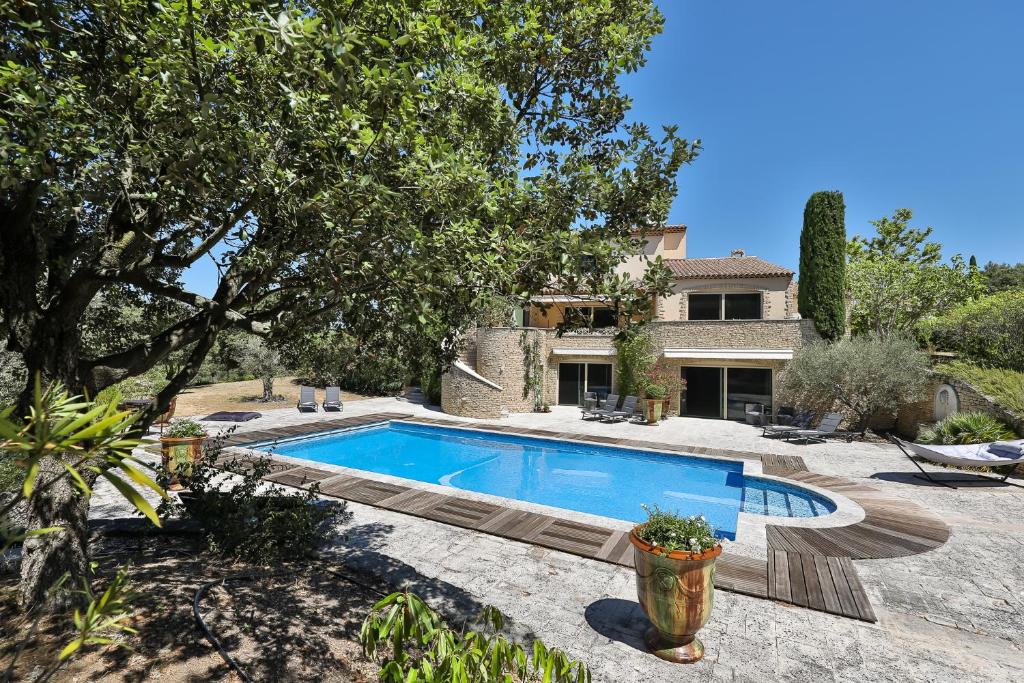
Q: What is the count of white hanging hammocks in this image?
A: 1